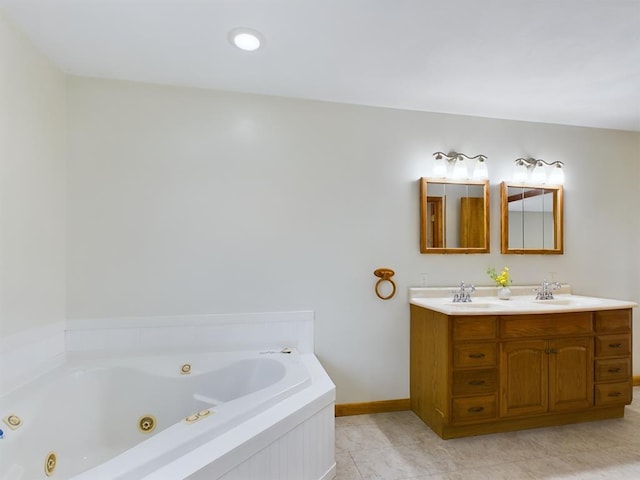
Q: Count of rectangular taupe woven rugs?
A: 0